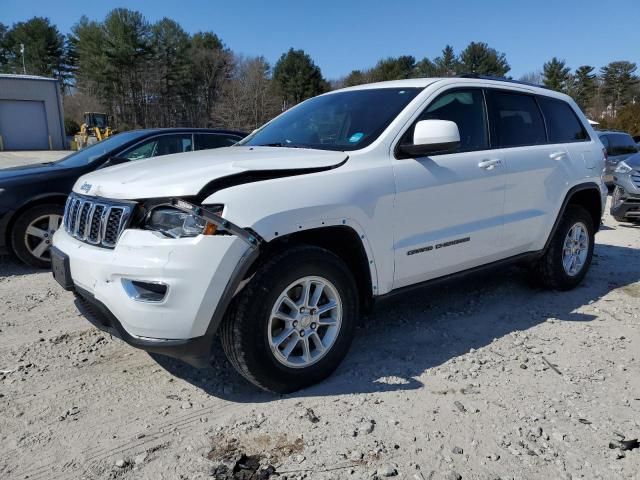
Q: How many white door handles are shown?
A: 2